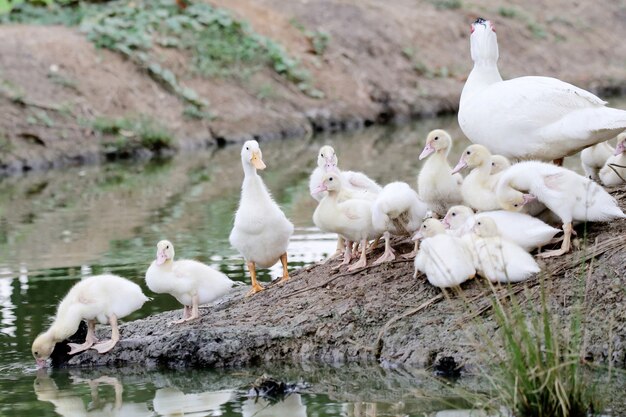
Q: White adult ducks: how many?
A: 1